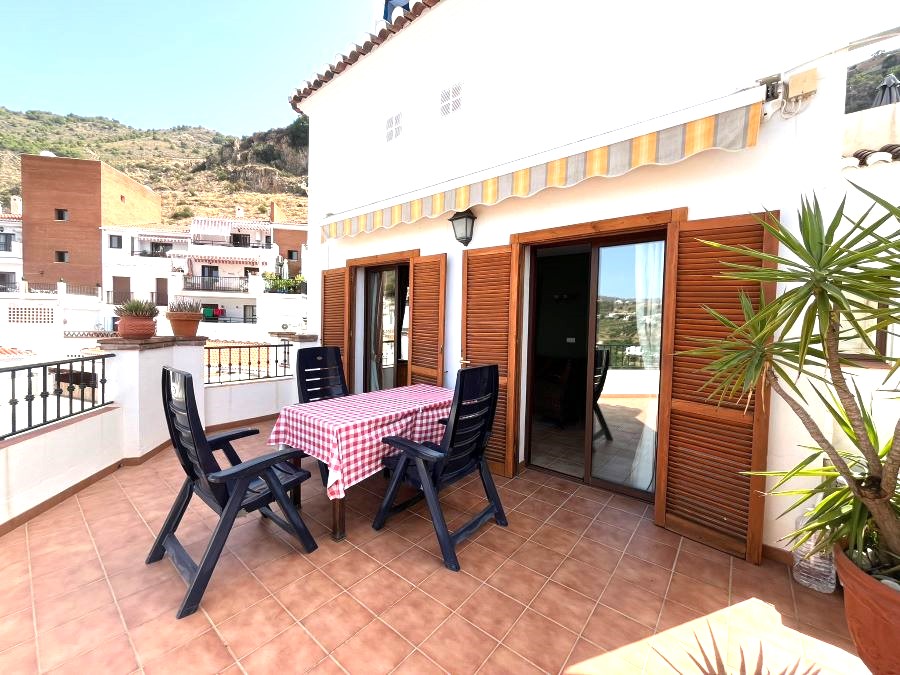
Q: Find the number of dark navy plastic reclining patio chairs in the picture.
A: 3